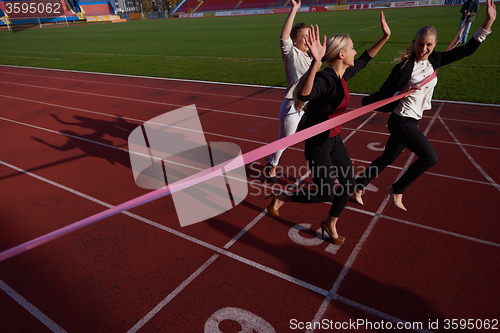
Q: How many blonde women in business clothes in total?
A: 2